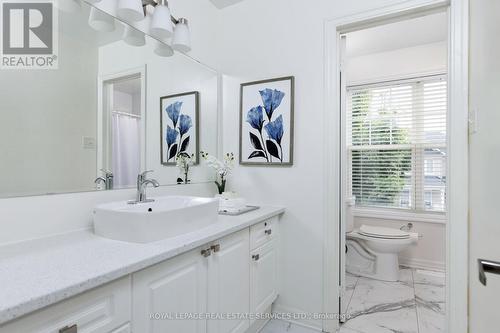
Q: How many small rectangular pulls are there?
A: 5